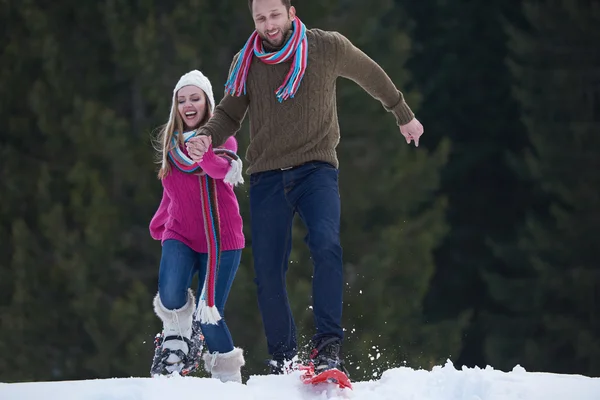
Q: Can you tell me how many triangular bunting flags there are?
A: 0